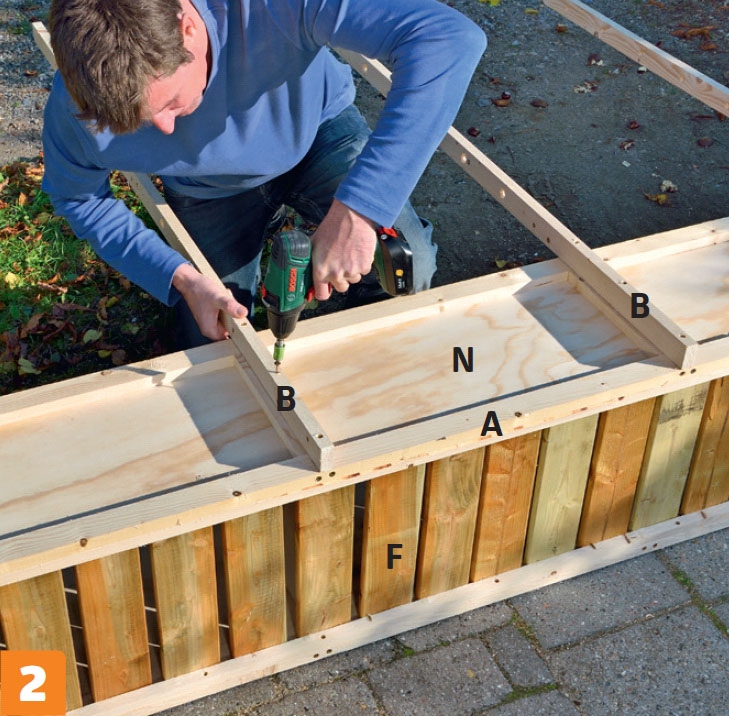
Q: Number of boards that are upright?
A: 12